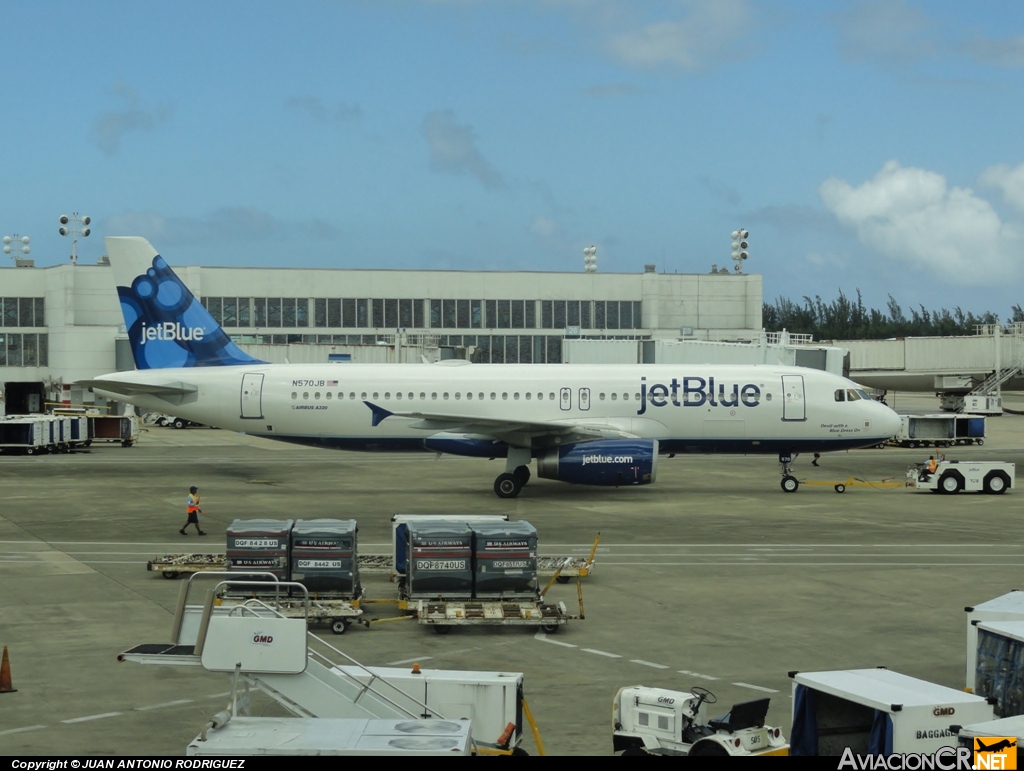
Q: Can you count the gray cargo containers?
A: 4